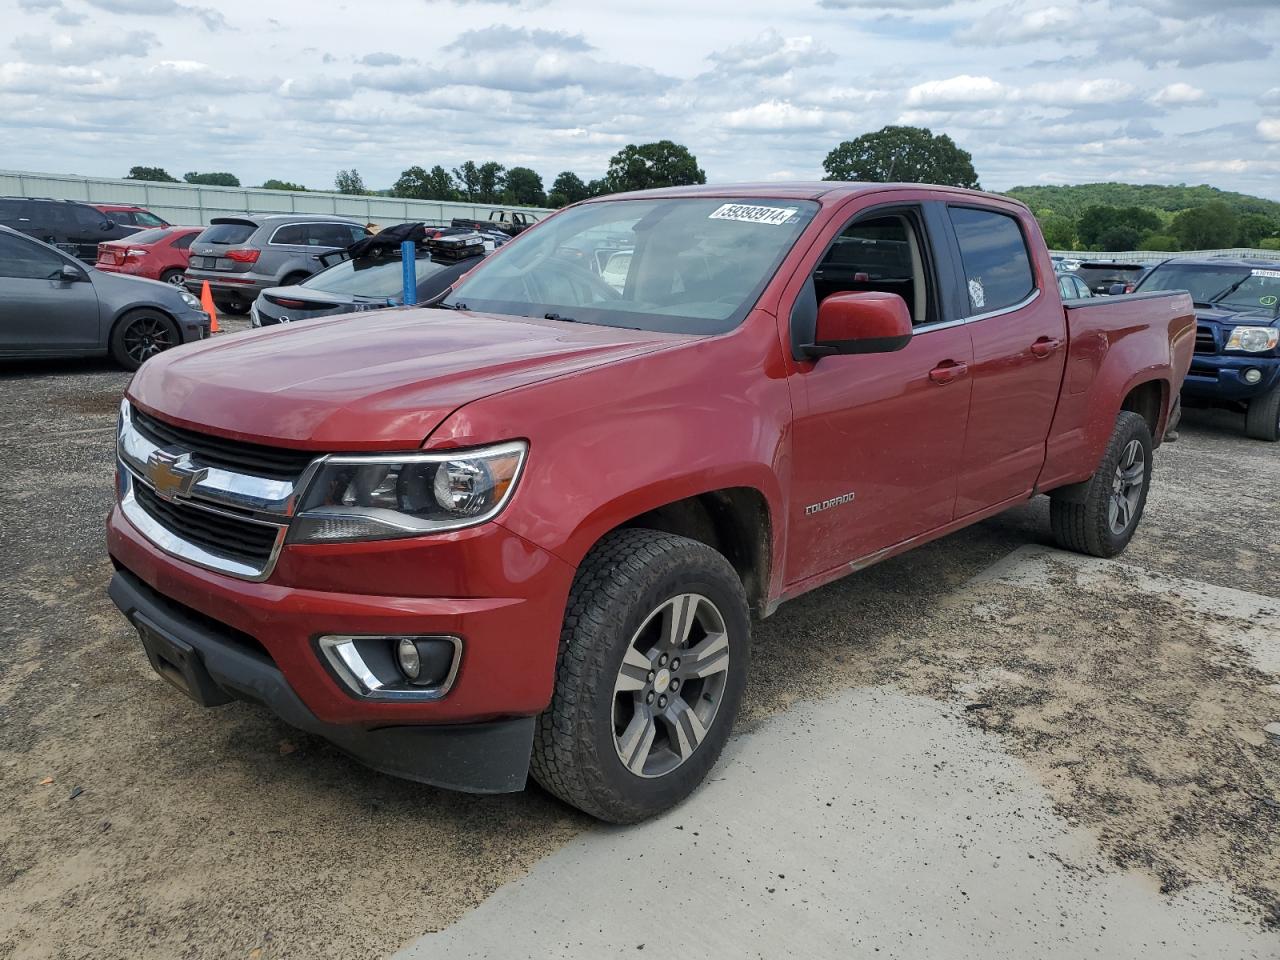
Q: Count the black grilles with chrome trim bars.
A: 1